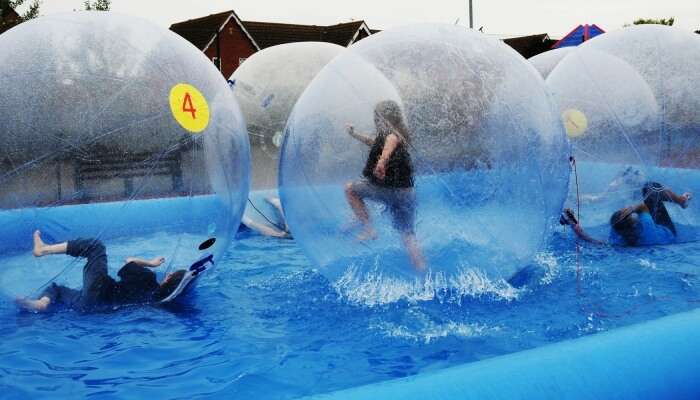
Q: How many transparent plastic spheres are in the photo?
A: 5